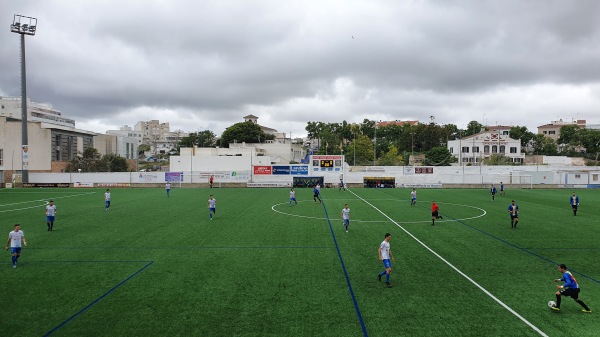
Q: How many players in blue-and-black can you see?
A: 6